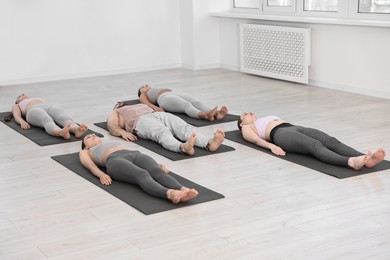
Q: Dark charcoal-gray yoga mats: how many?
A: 5